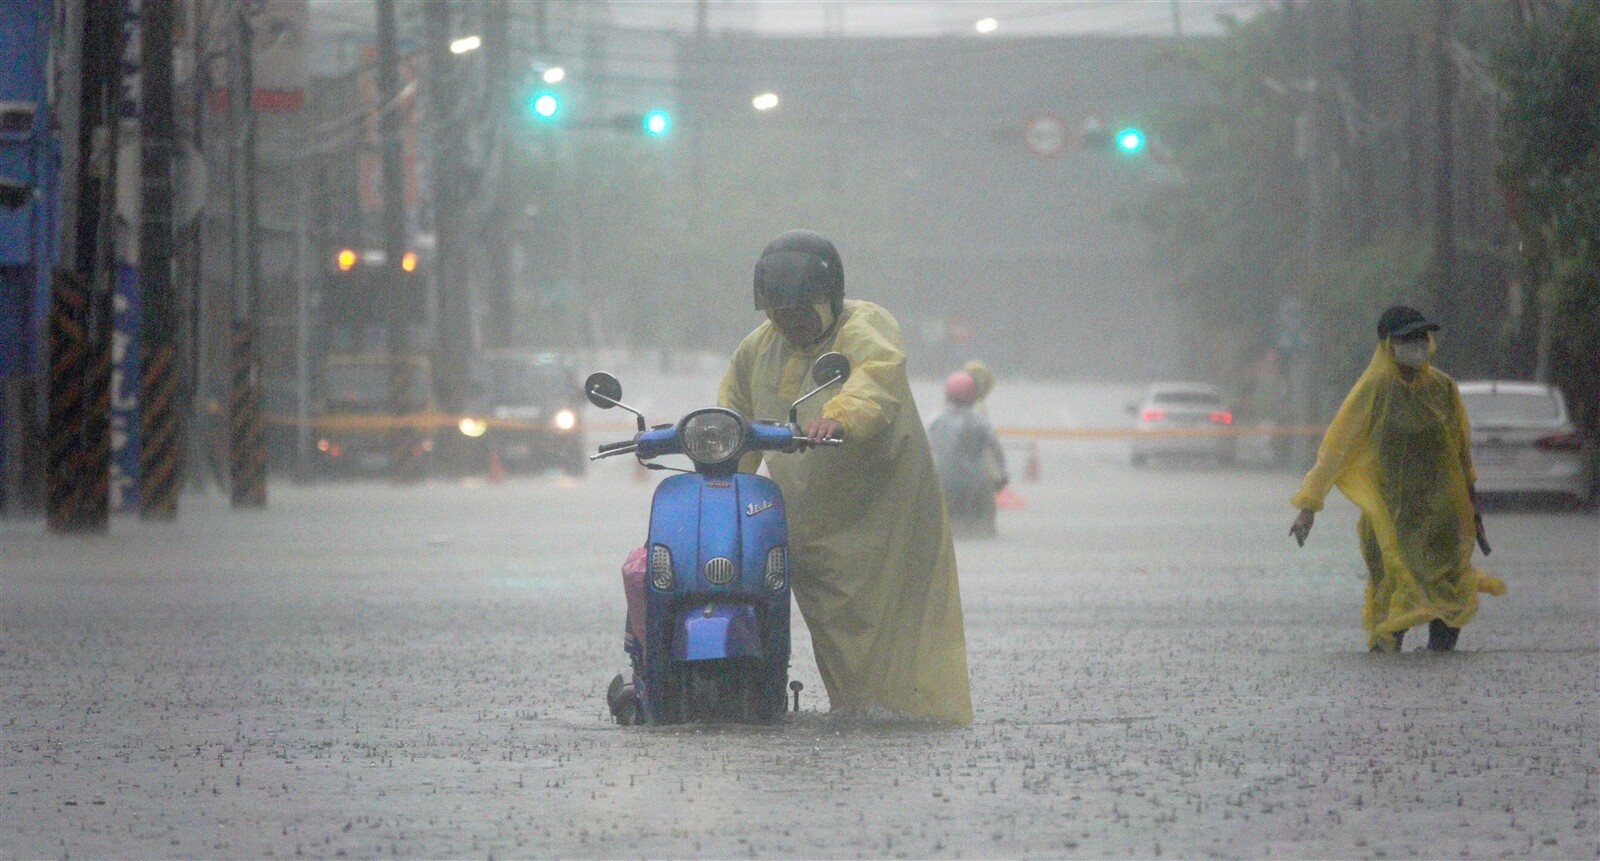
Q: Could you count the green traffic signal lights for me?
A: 3